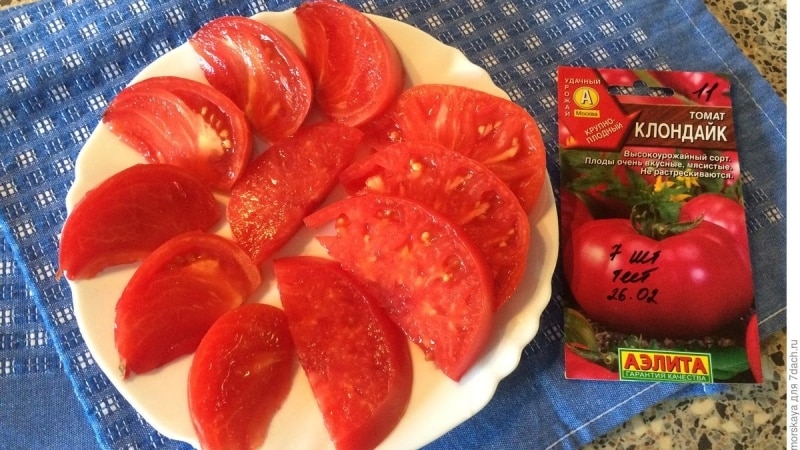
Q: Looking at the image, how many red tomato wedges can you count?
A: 11